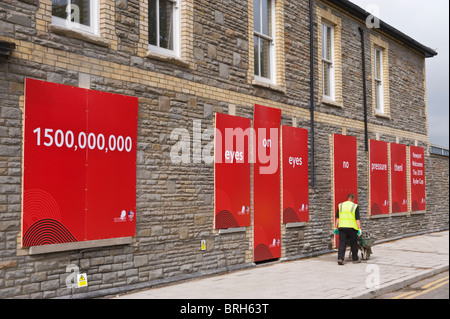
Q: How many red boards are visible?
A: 8